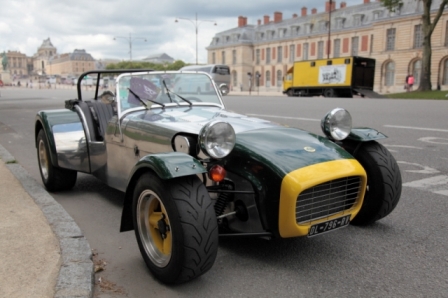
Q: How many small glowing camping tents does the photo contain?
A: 0